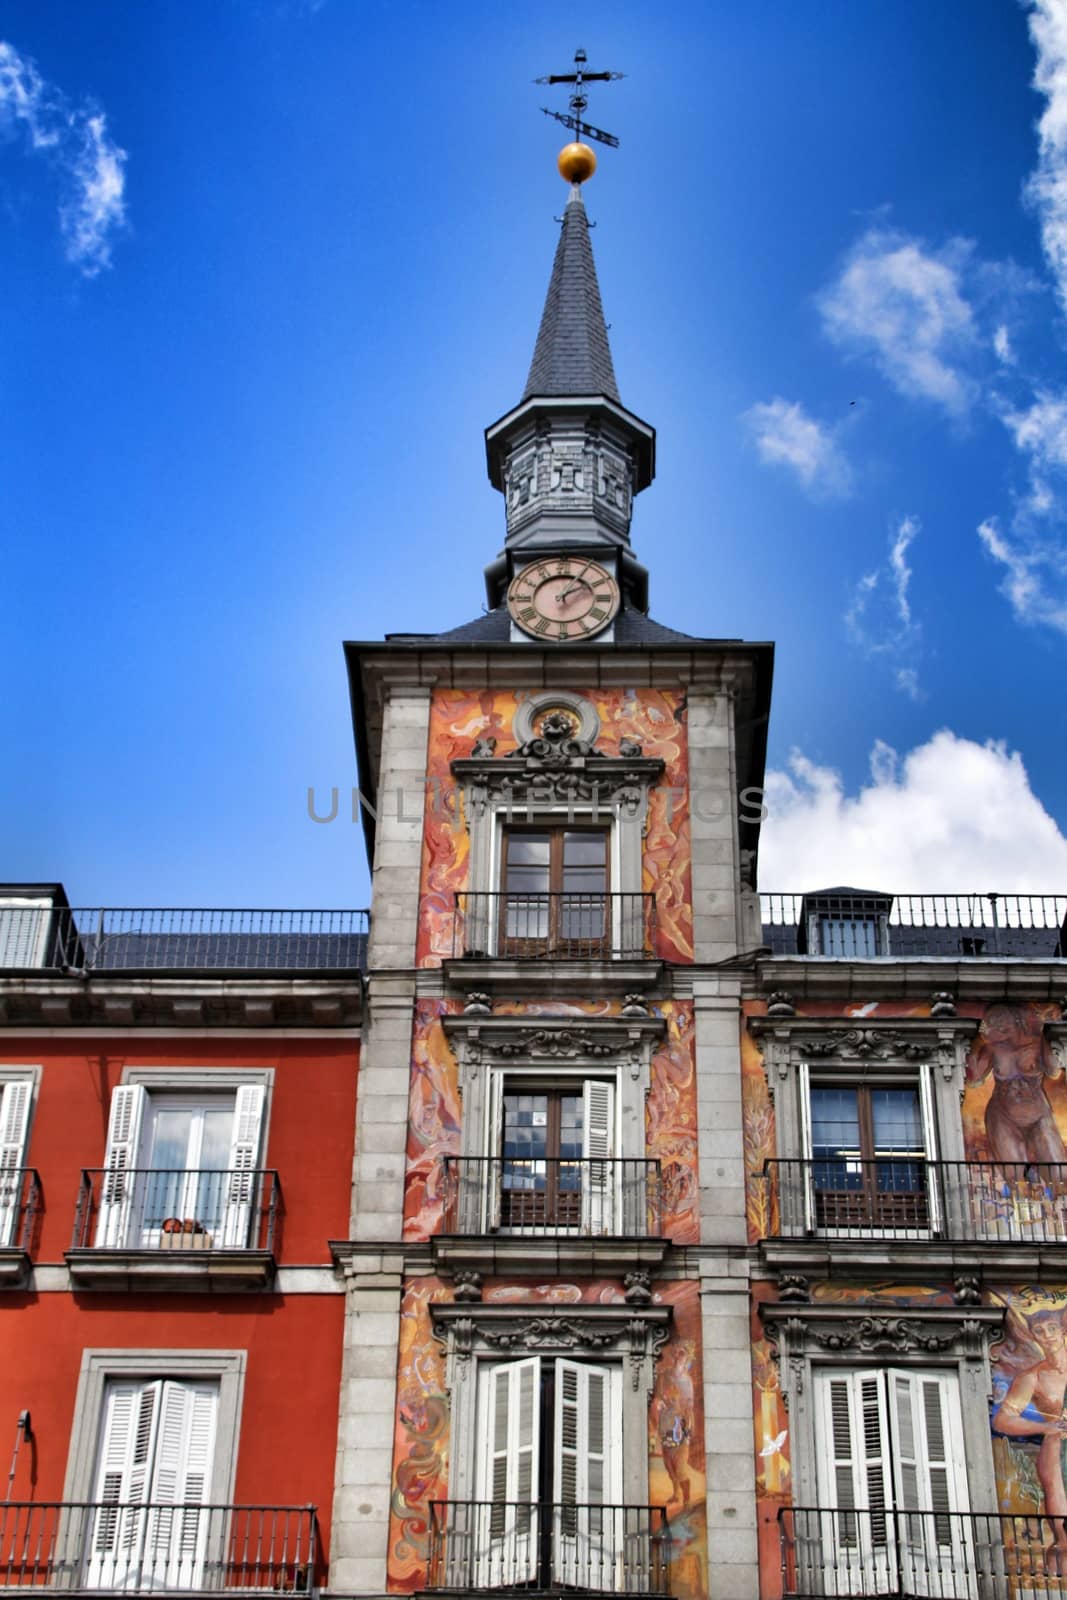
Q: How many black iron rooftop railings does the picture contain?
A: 2